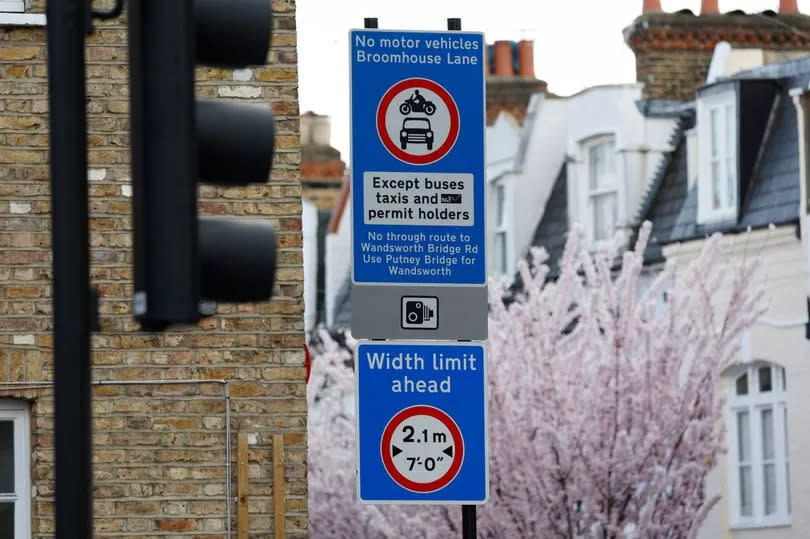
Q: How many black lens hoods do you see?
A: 3